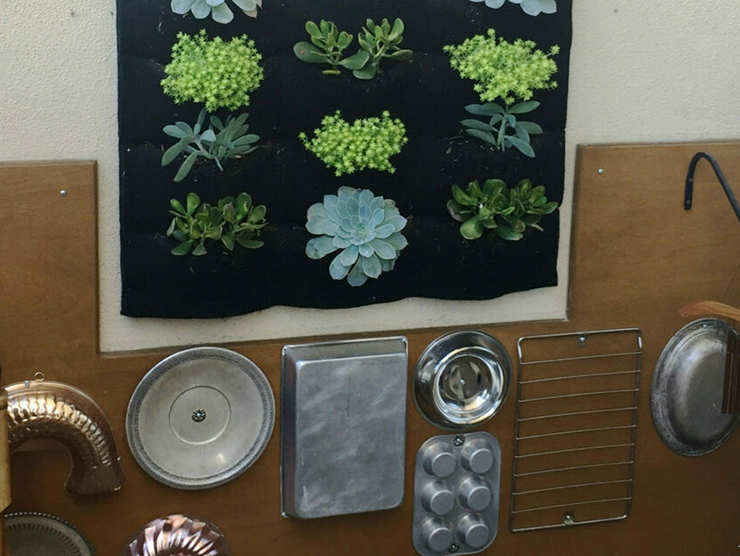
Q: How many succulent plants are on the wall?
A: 11